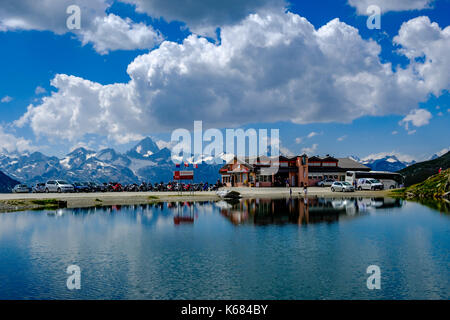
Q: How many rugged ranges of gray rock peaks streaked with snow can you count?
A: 1